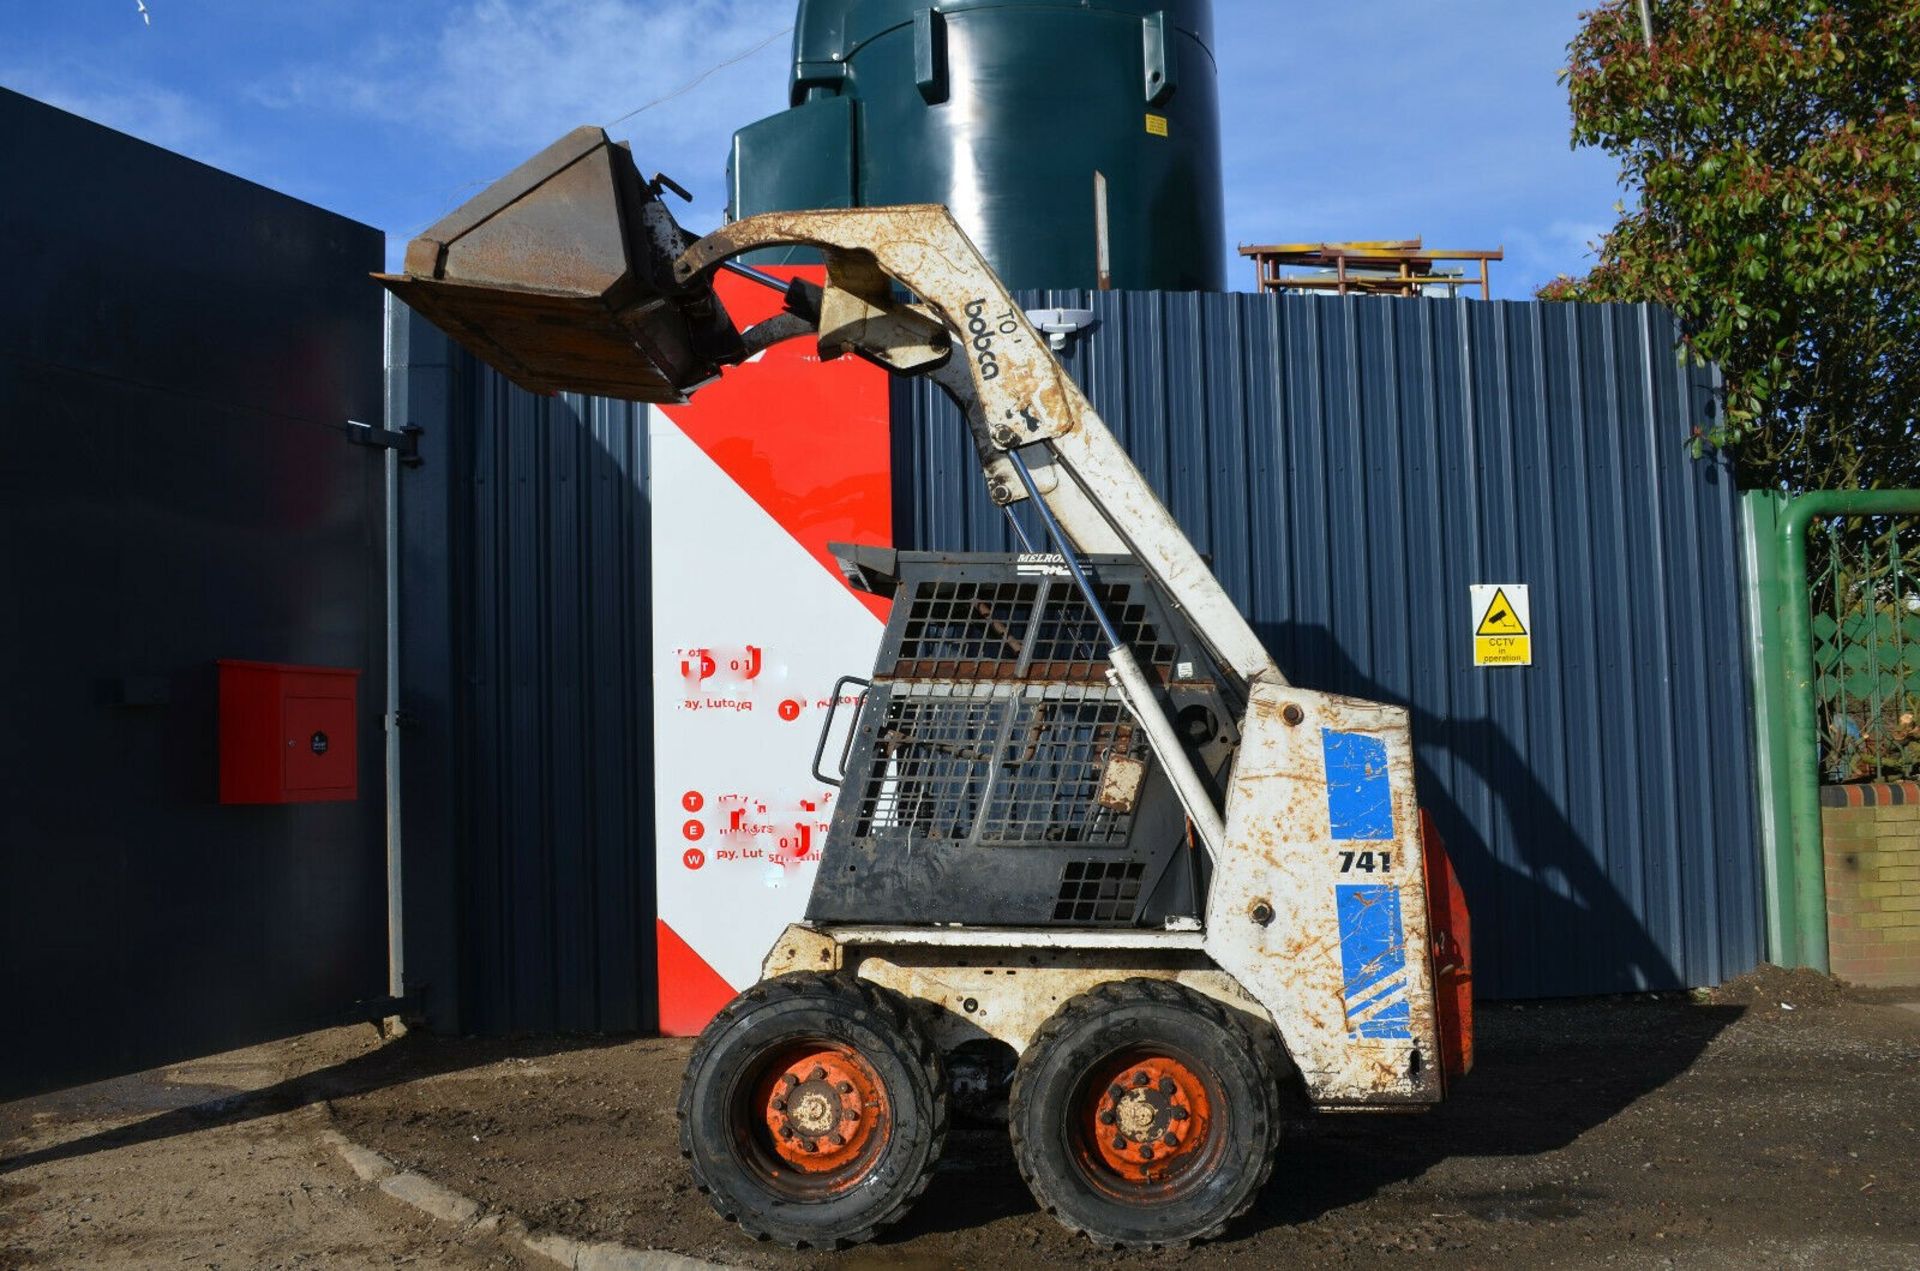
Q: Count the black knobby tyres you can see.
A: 2